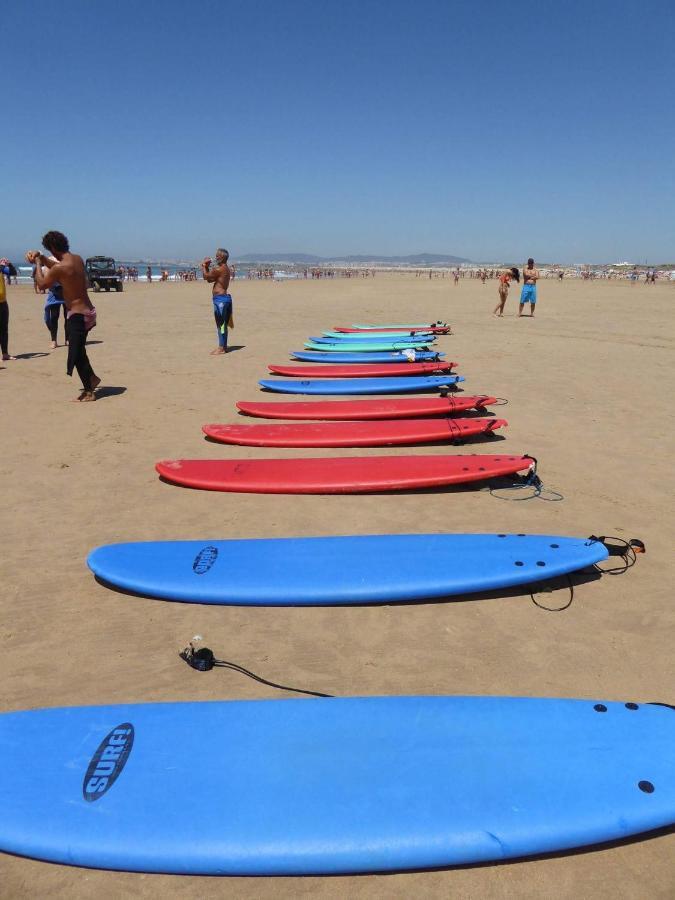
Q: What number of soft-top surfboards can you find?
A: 13